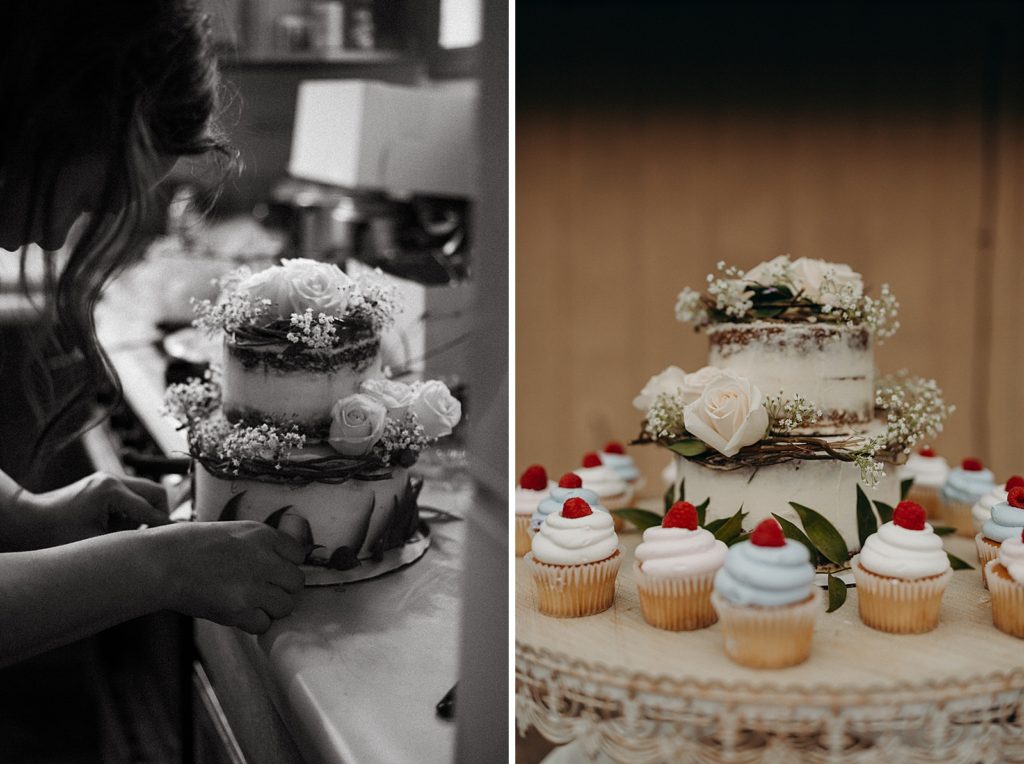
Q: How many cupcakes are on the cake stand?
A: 13